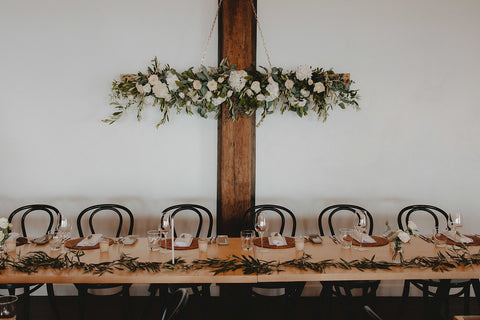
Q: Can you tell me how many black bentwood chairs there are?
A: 6